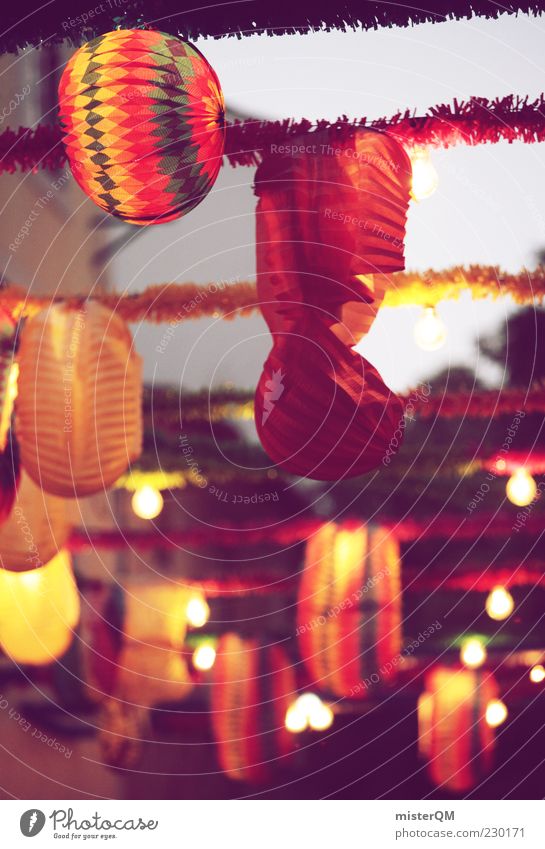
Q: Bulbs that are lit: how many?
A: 13